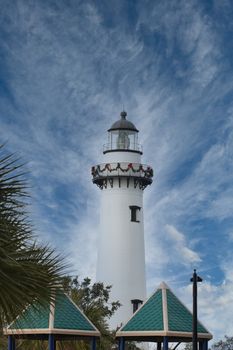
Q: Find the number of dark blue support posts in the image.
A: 6